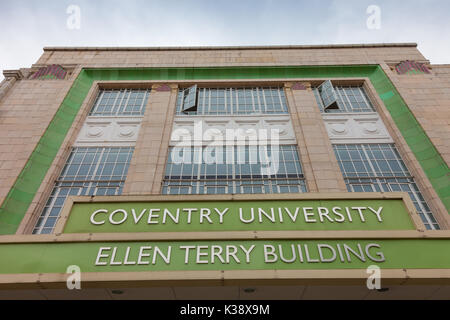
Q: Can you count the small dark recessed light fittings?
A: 3